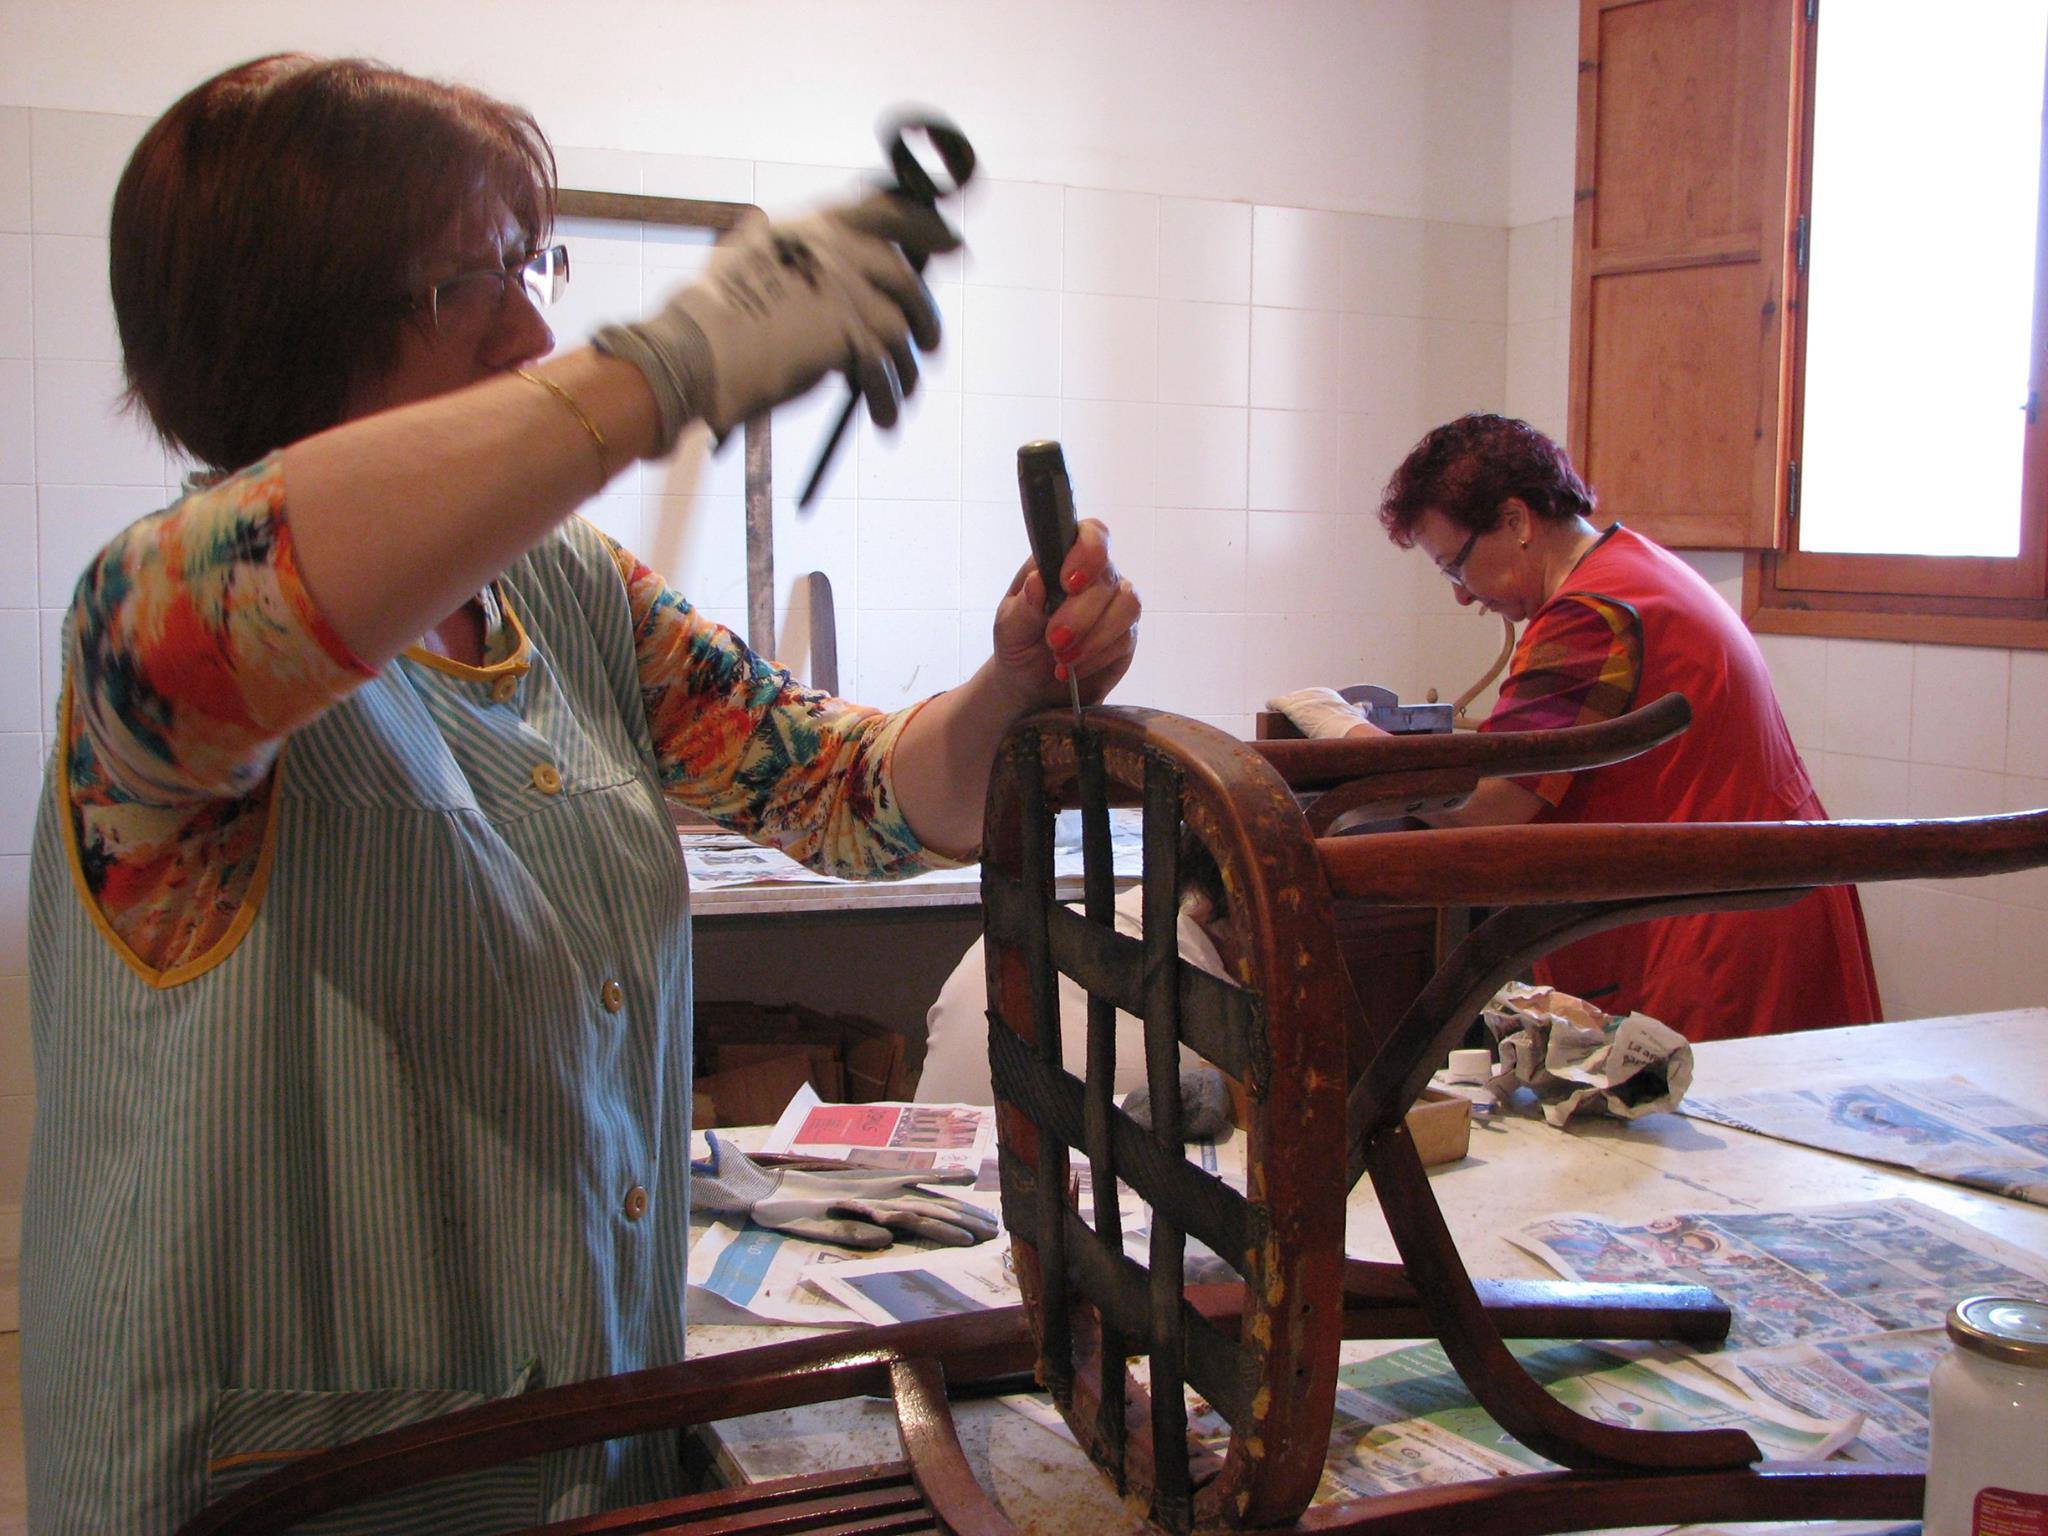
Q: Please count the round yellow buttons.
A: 4